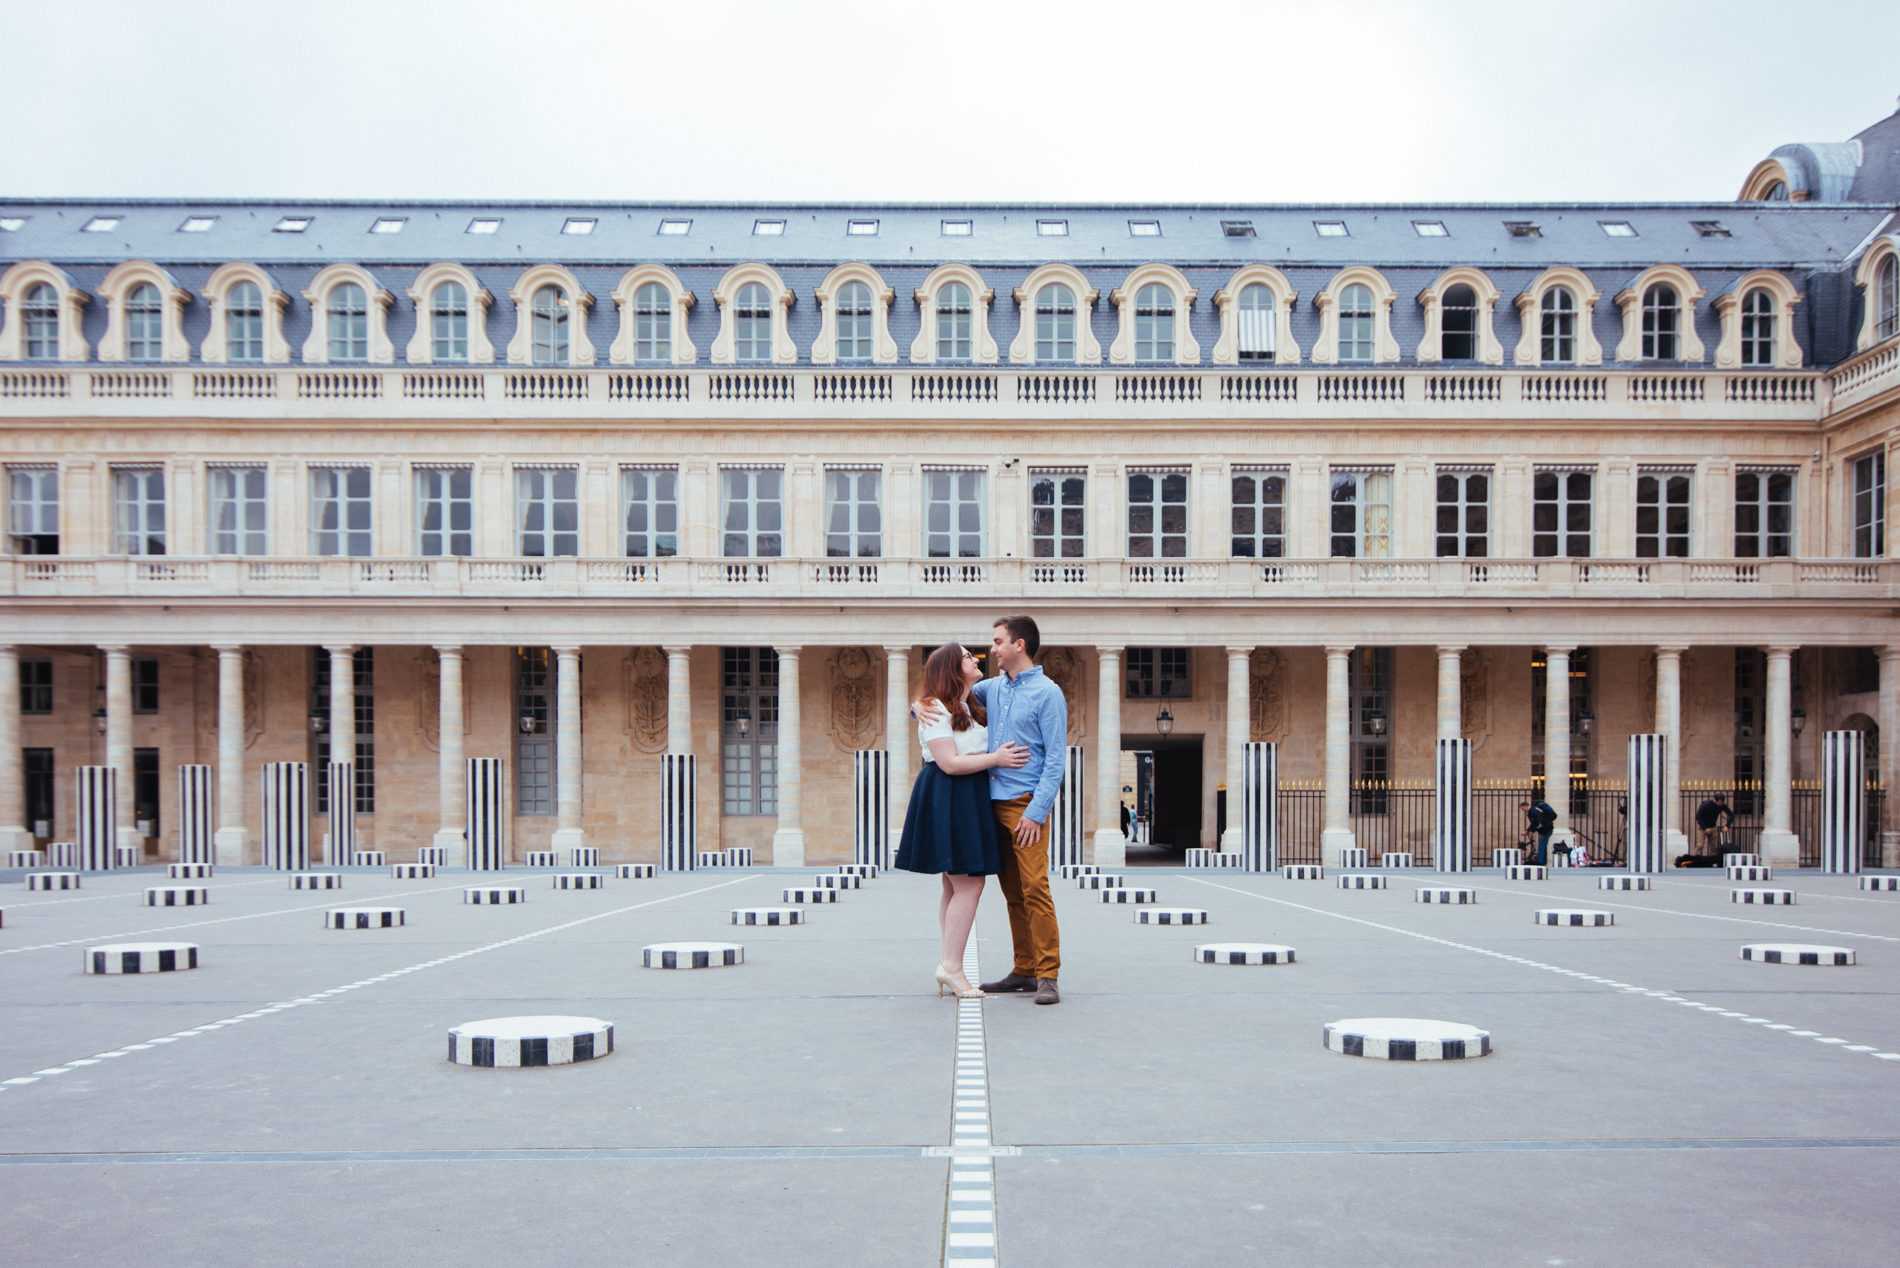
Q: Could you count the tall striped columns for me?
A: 13